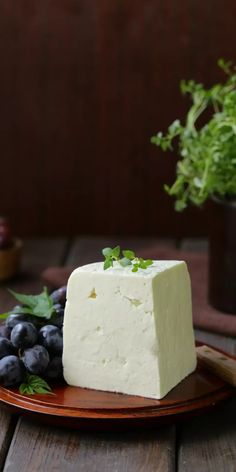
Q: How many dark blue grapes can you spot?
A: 11